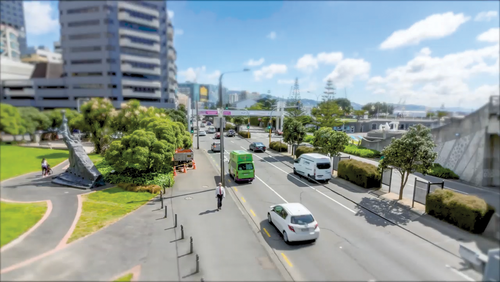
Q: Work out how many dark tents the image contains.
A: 0